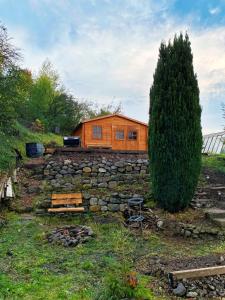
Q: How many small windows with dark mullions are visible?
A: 3